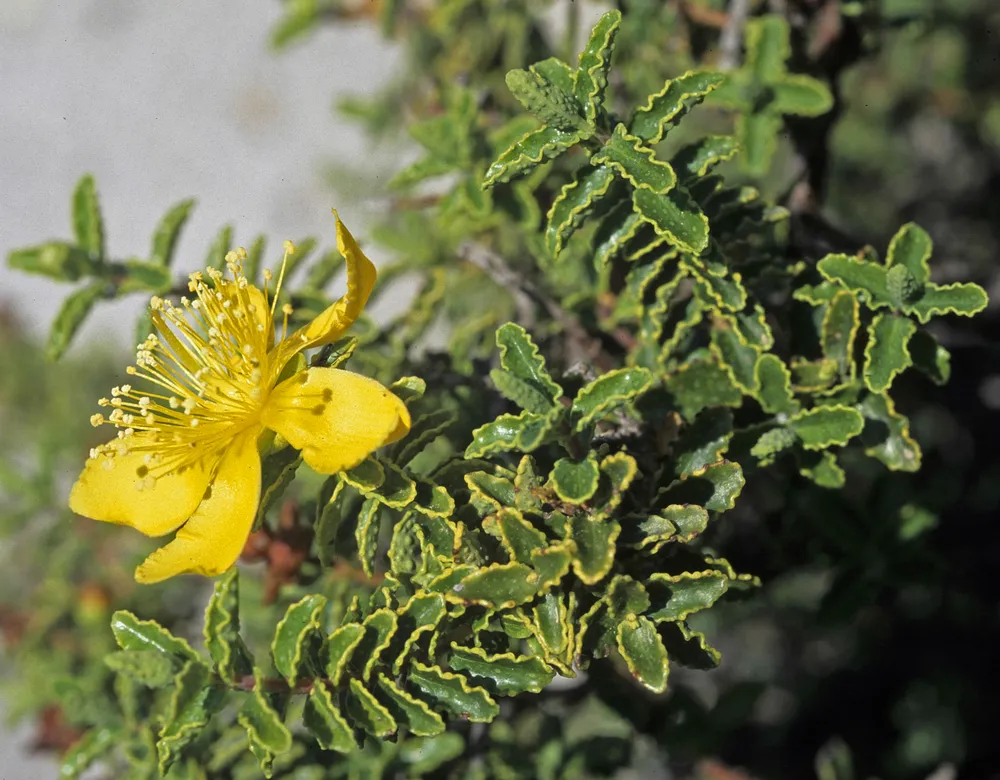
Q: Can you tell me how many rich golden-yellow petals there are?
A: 5